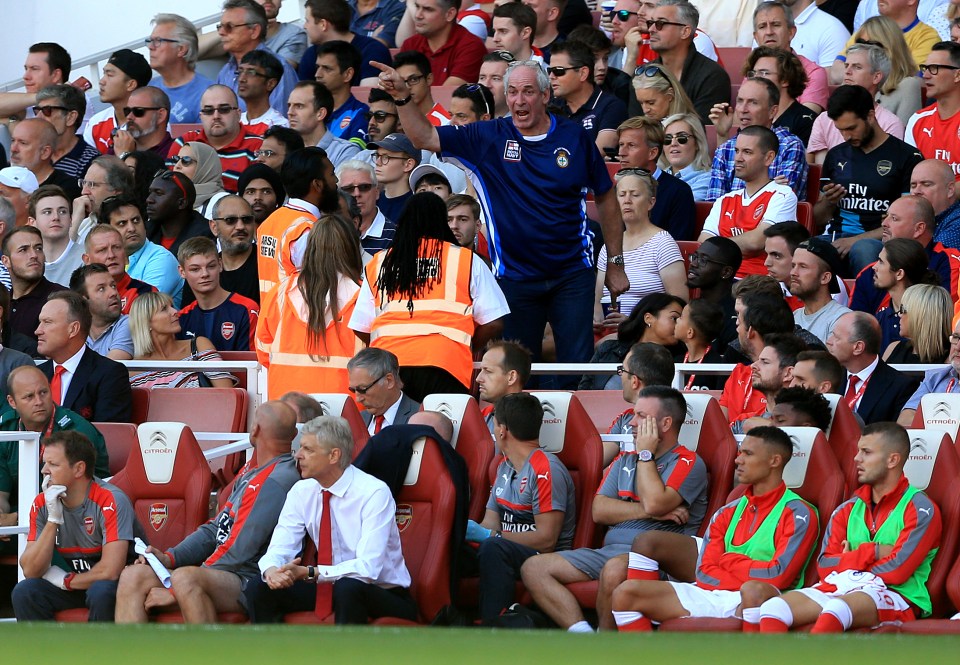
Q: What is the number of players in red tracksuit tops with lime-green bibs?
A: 2